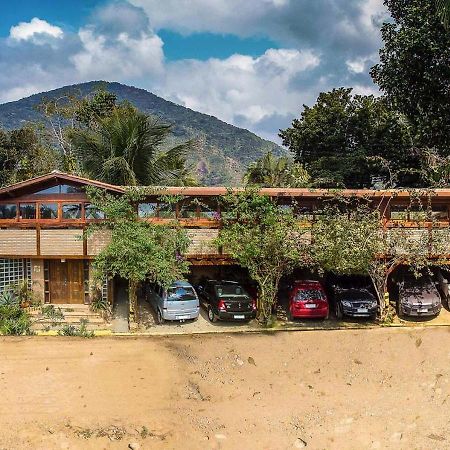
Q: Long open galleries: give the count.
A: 1